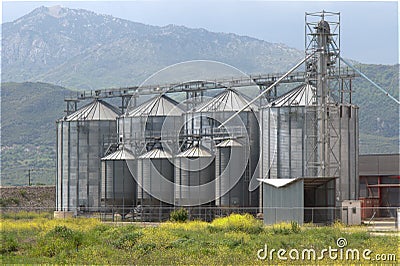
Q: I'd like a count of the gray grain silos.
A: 8